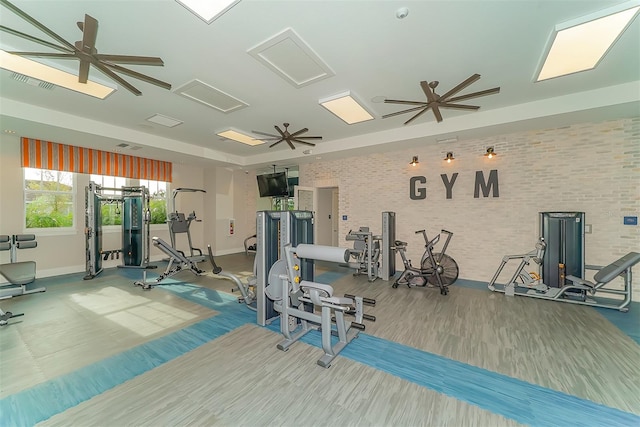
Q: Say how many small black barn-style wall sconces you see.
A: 3